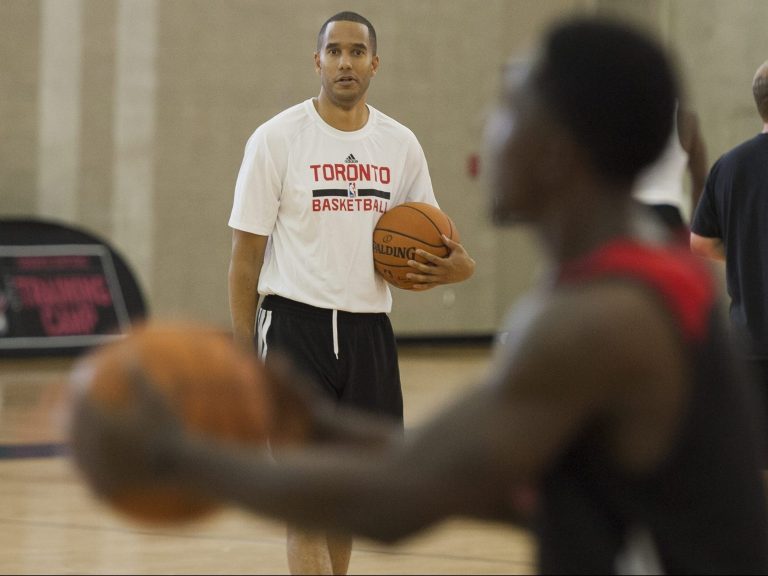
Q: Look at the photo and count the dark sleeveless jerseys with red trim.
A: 1